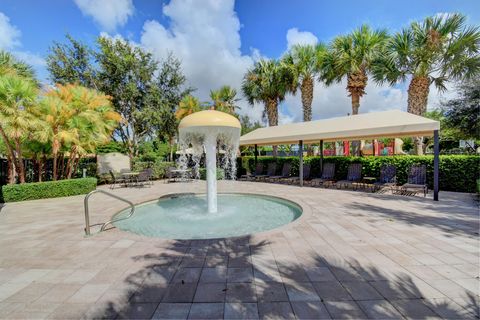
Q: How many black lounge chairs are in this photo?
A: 8